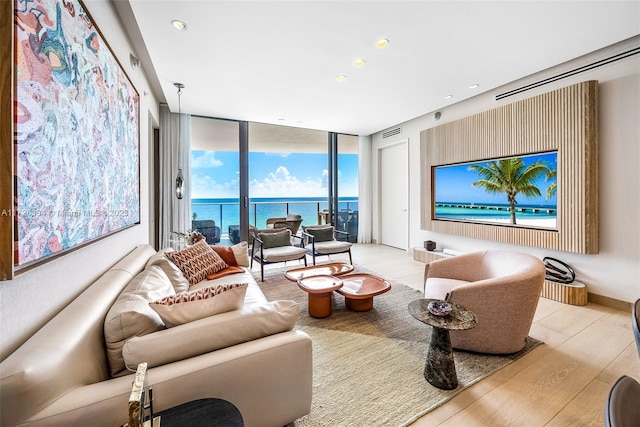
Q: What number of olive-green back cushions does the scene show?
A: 2